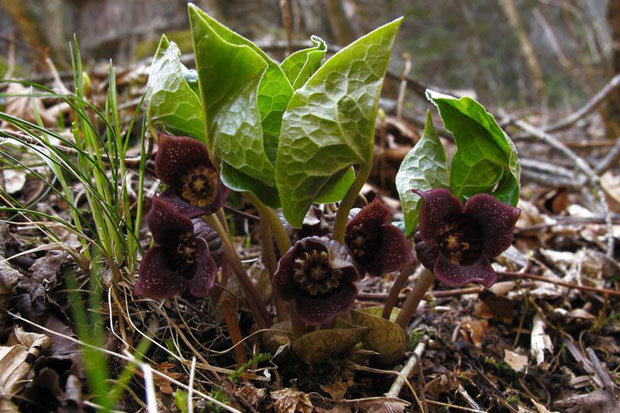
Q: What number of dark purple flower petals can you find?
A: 15